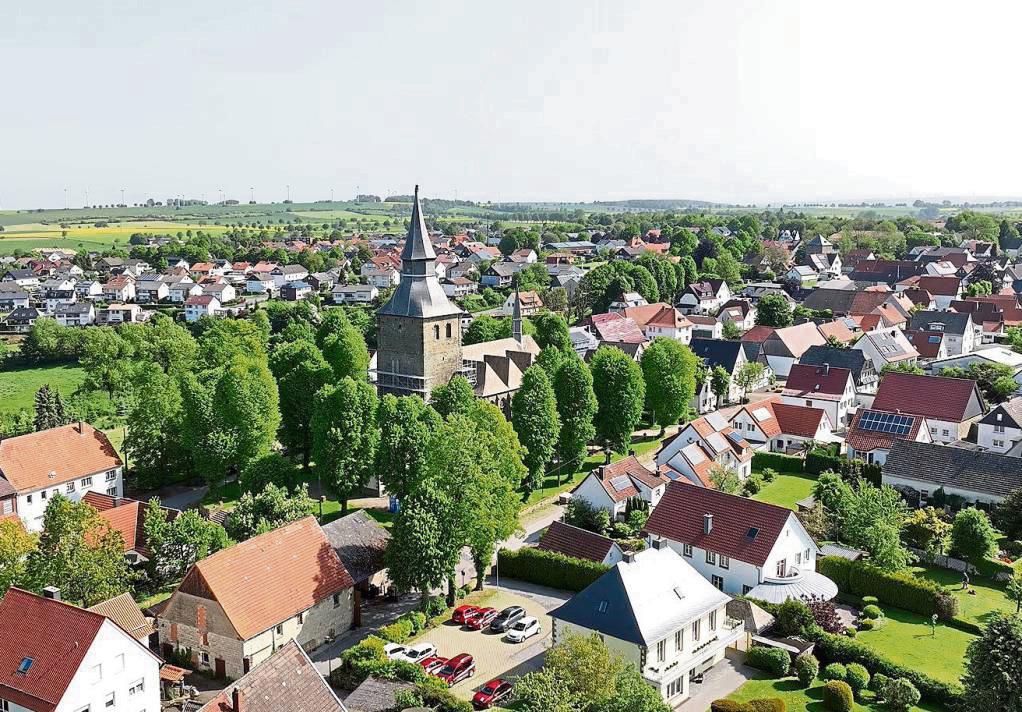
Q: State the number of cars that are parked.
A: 9